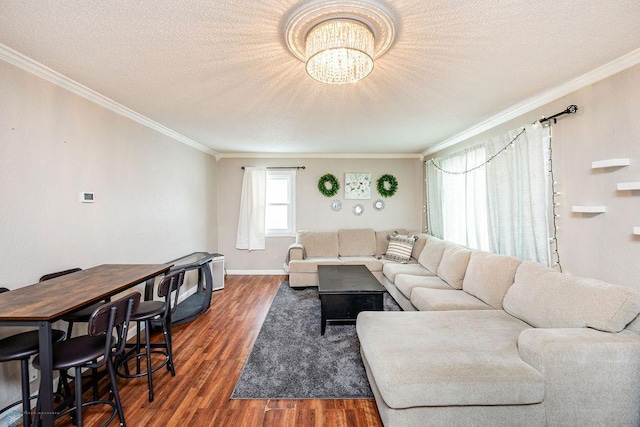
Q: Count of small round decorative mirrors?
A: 3